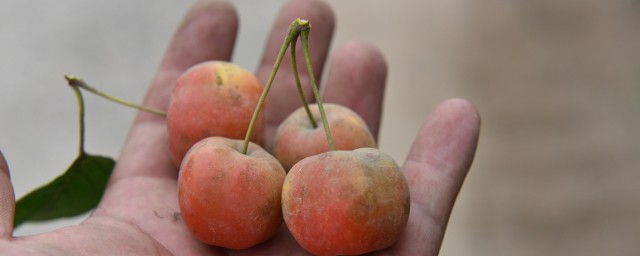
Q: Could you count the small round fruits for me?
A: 4